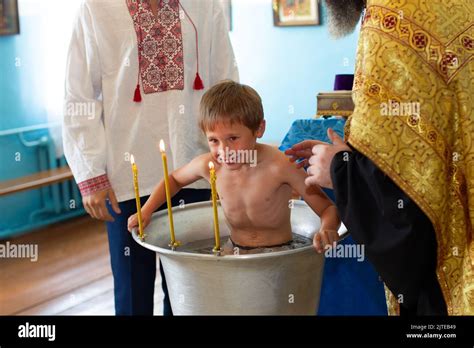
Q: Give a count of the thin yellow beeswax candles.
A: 3